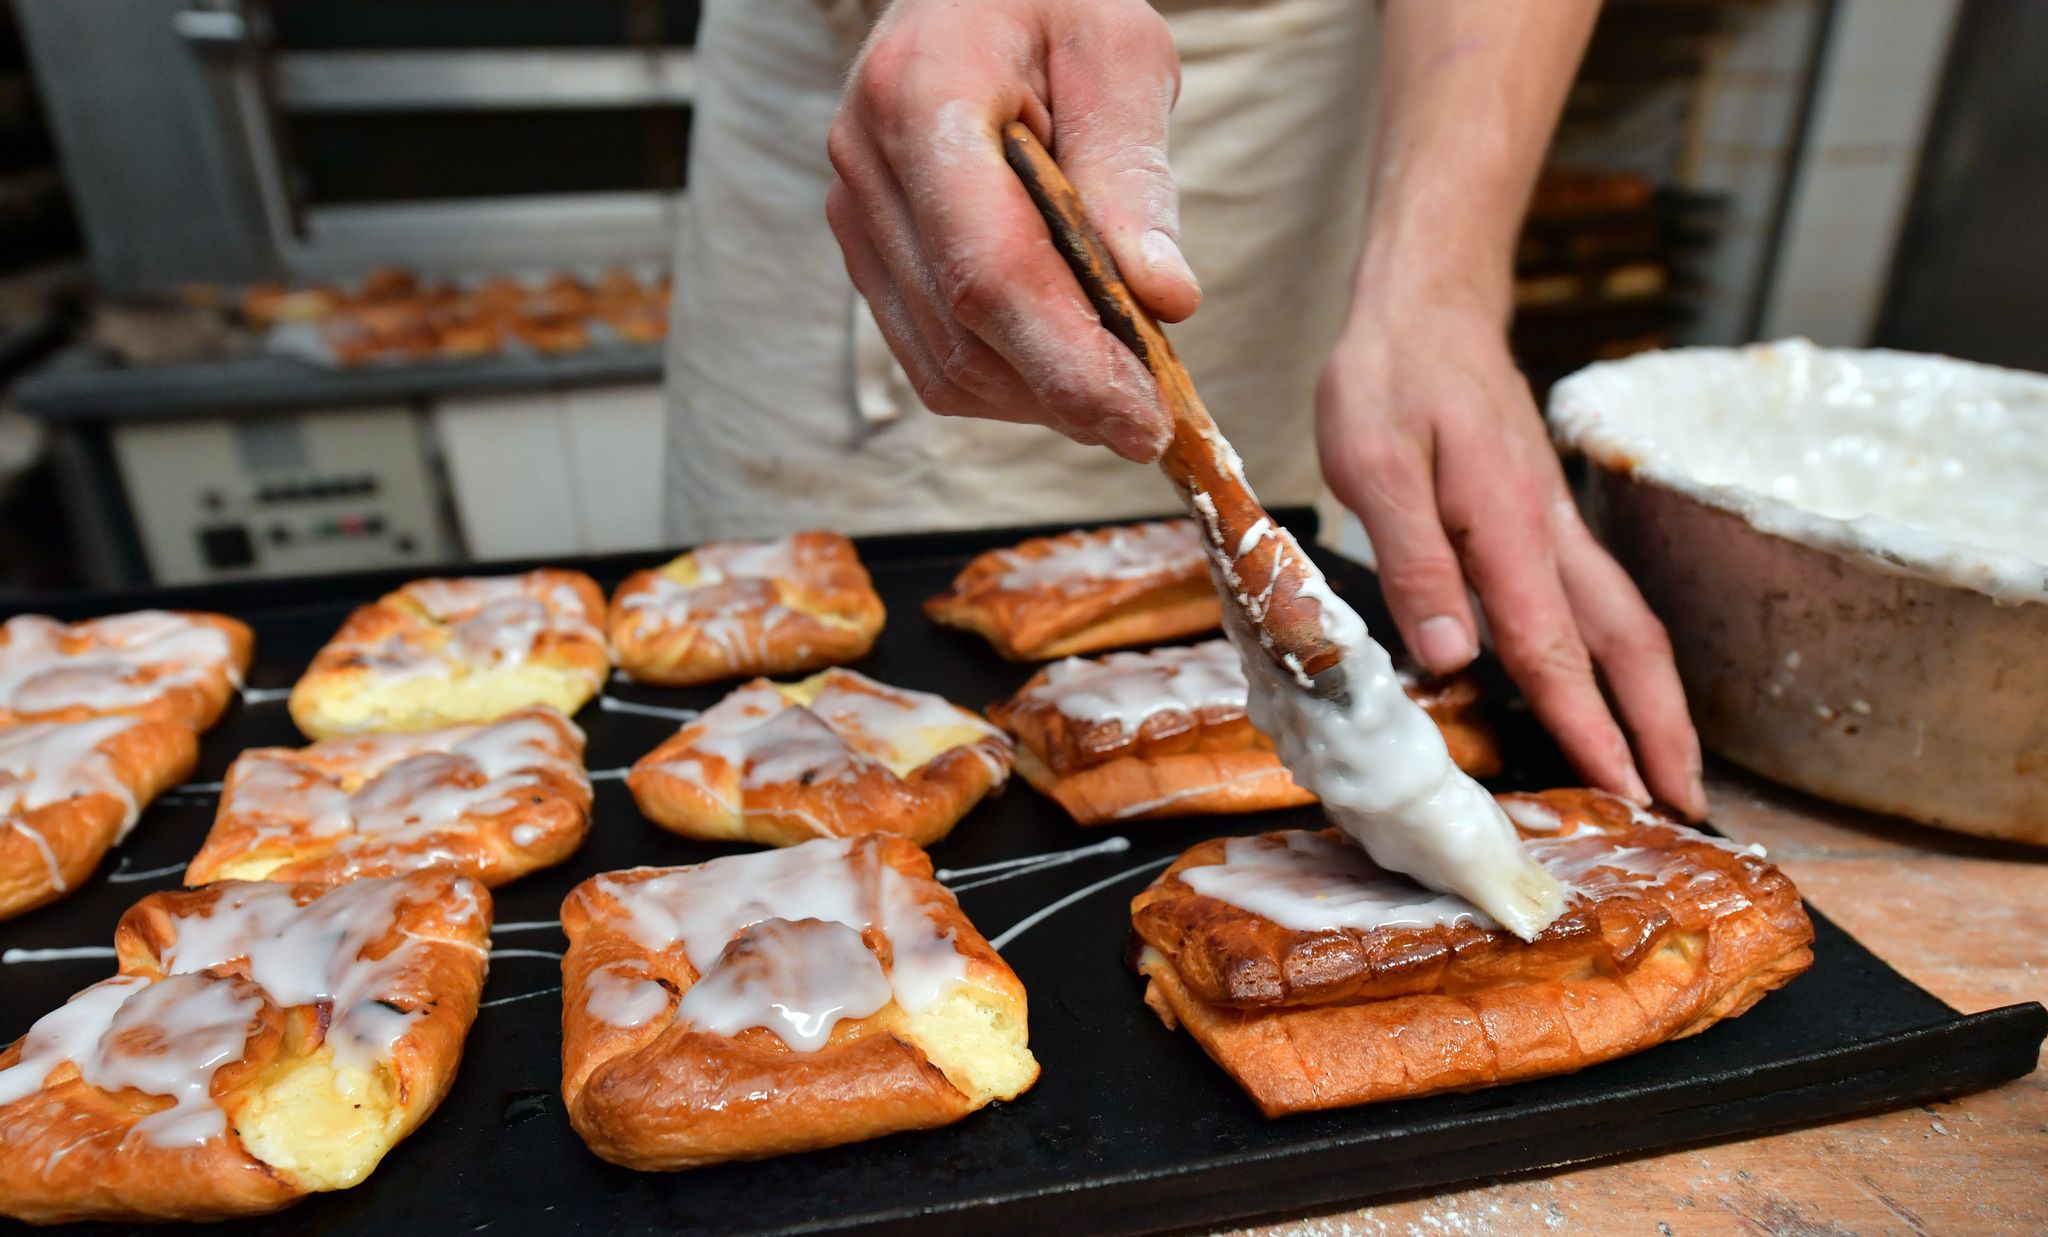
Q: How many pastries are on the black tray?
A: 11